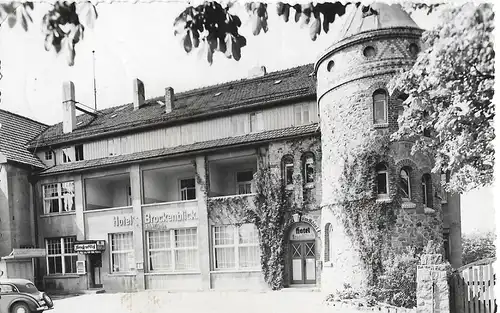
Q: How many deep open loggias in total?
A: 3